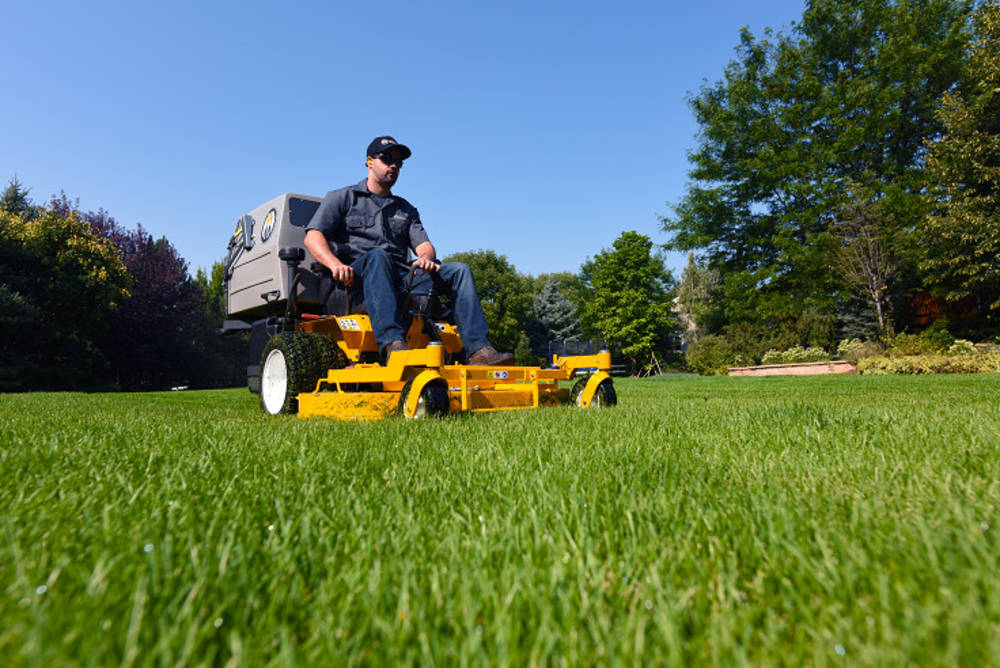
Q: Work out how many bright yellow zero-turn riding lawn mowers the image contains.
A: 1